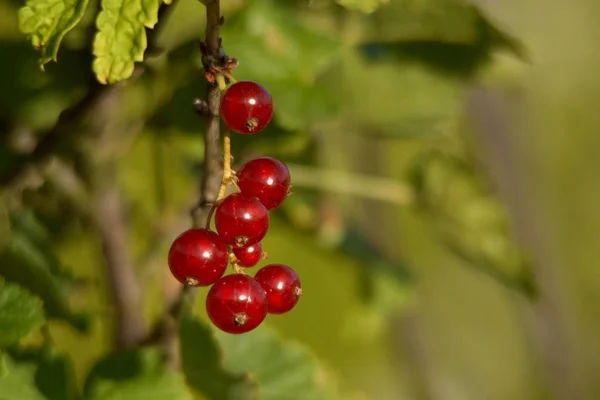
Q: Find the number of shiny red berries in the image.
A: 7